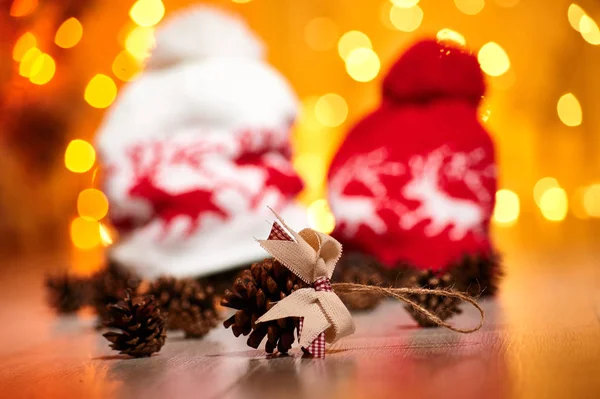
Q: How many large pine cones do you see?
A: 1